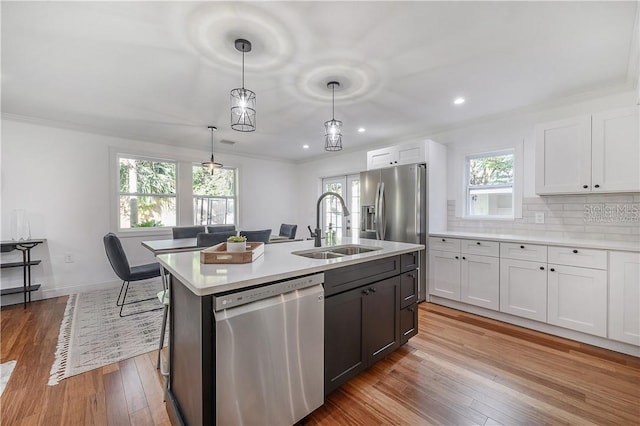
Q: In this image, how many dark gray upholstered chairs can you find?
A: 6